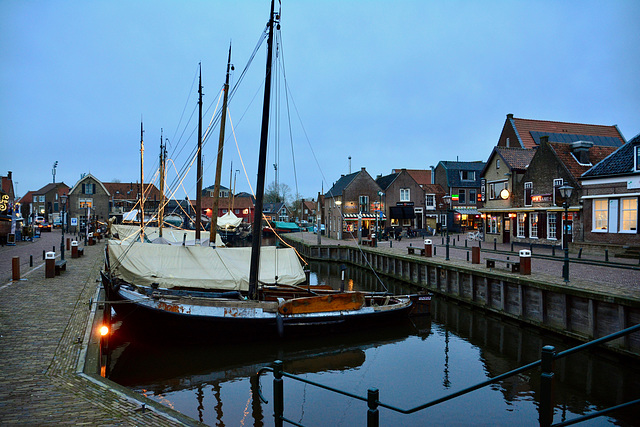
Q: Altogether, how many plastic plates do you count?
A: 0